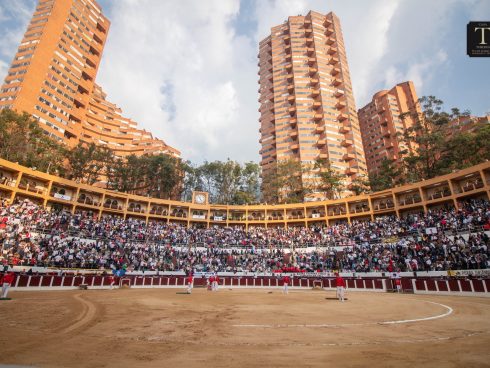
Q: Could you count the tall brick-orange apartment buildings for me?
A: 3